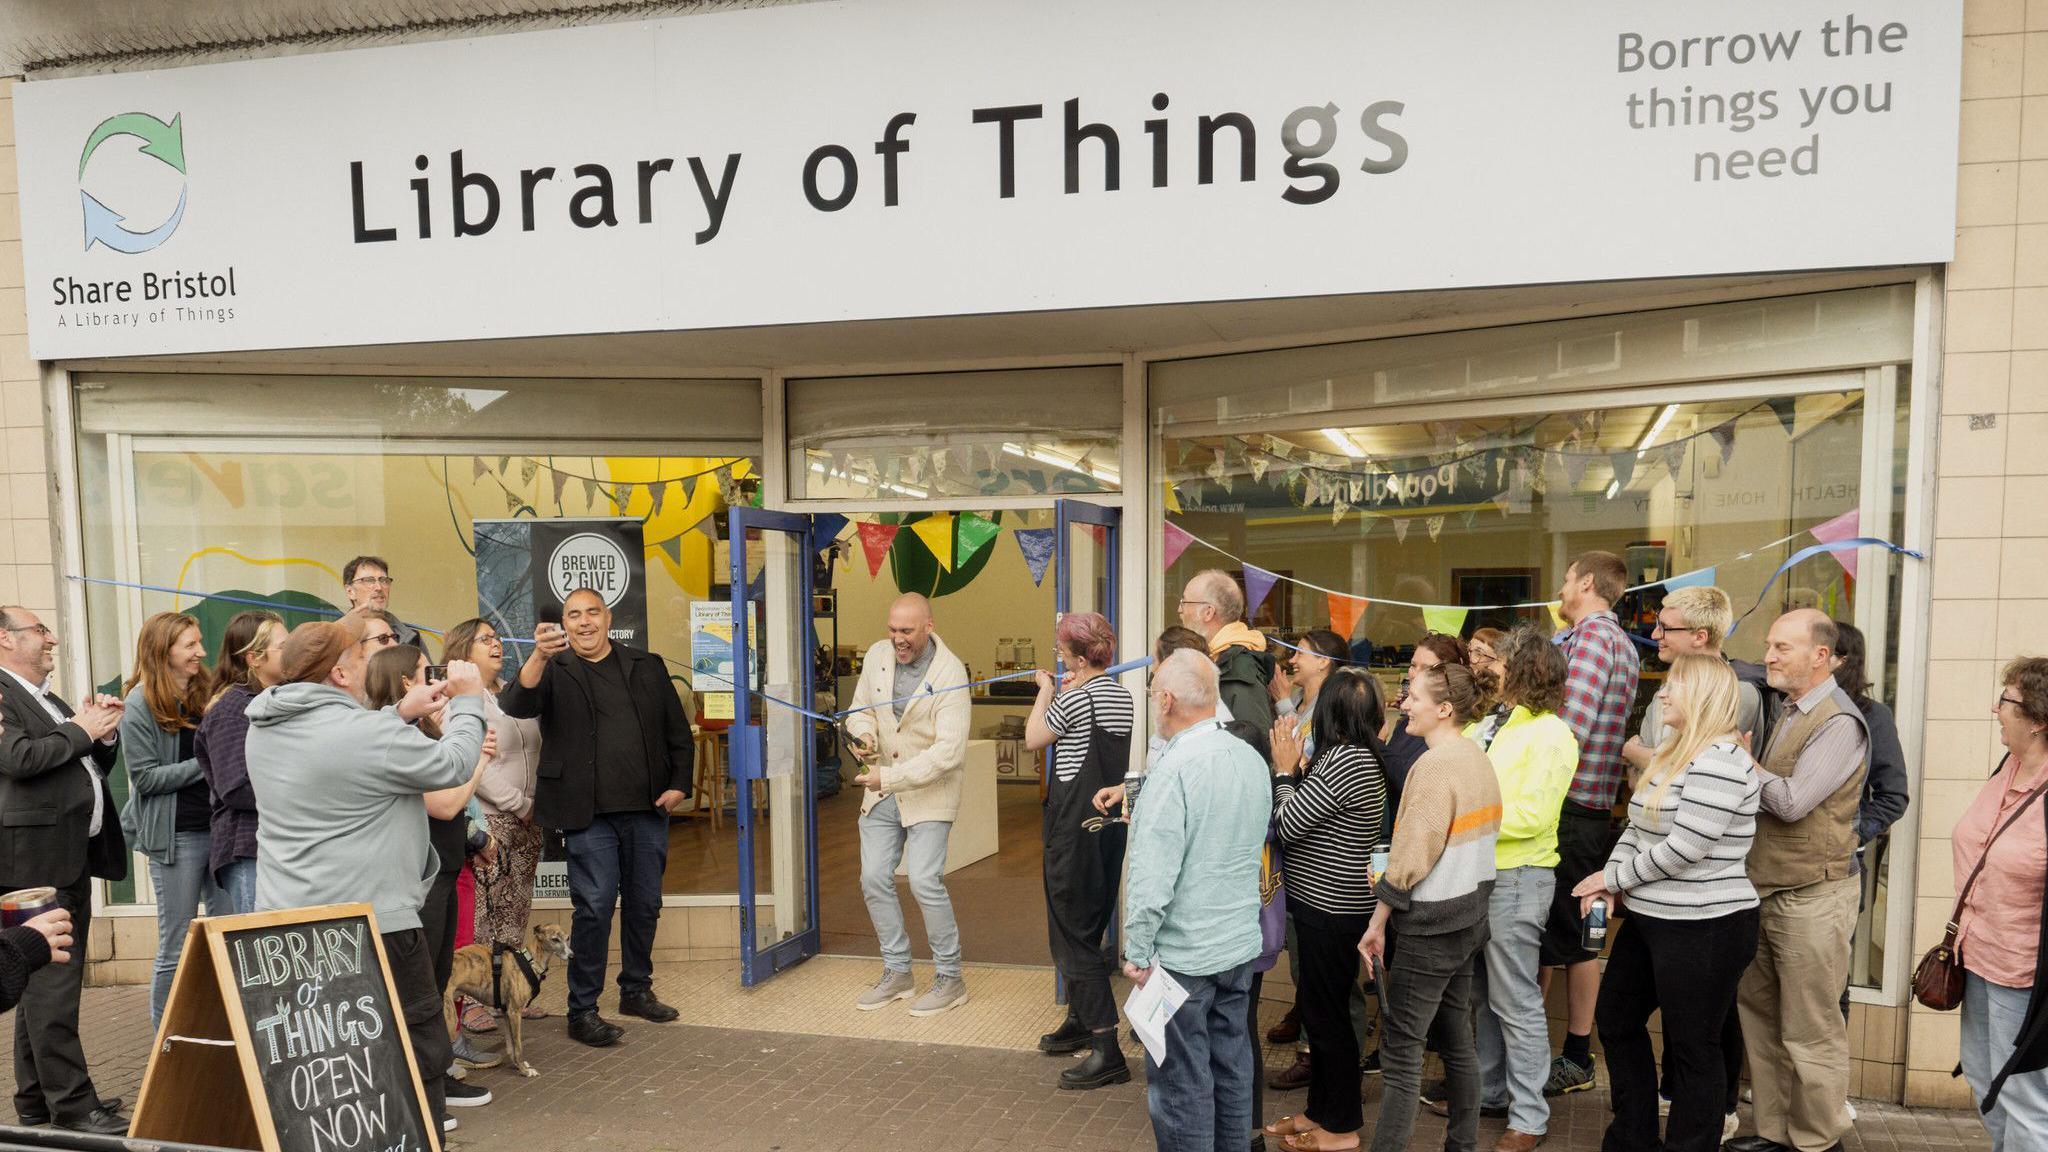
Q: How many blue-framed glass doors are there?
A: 2